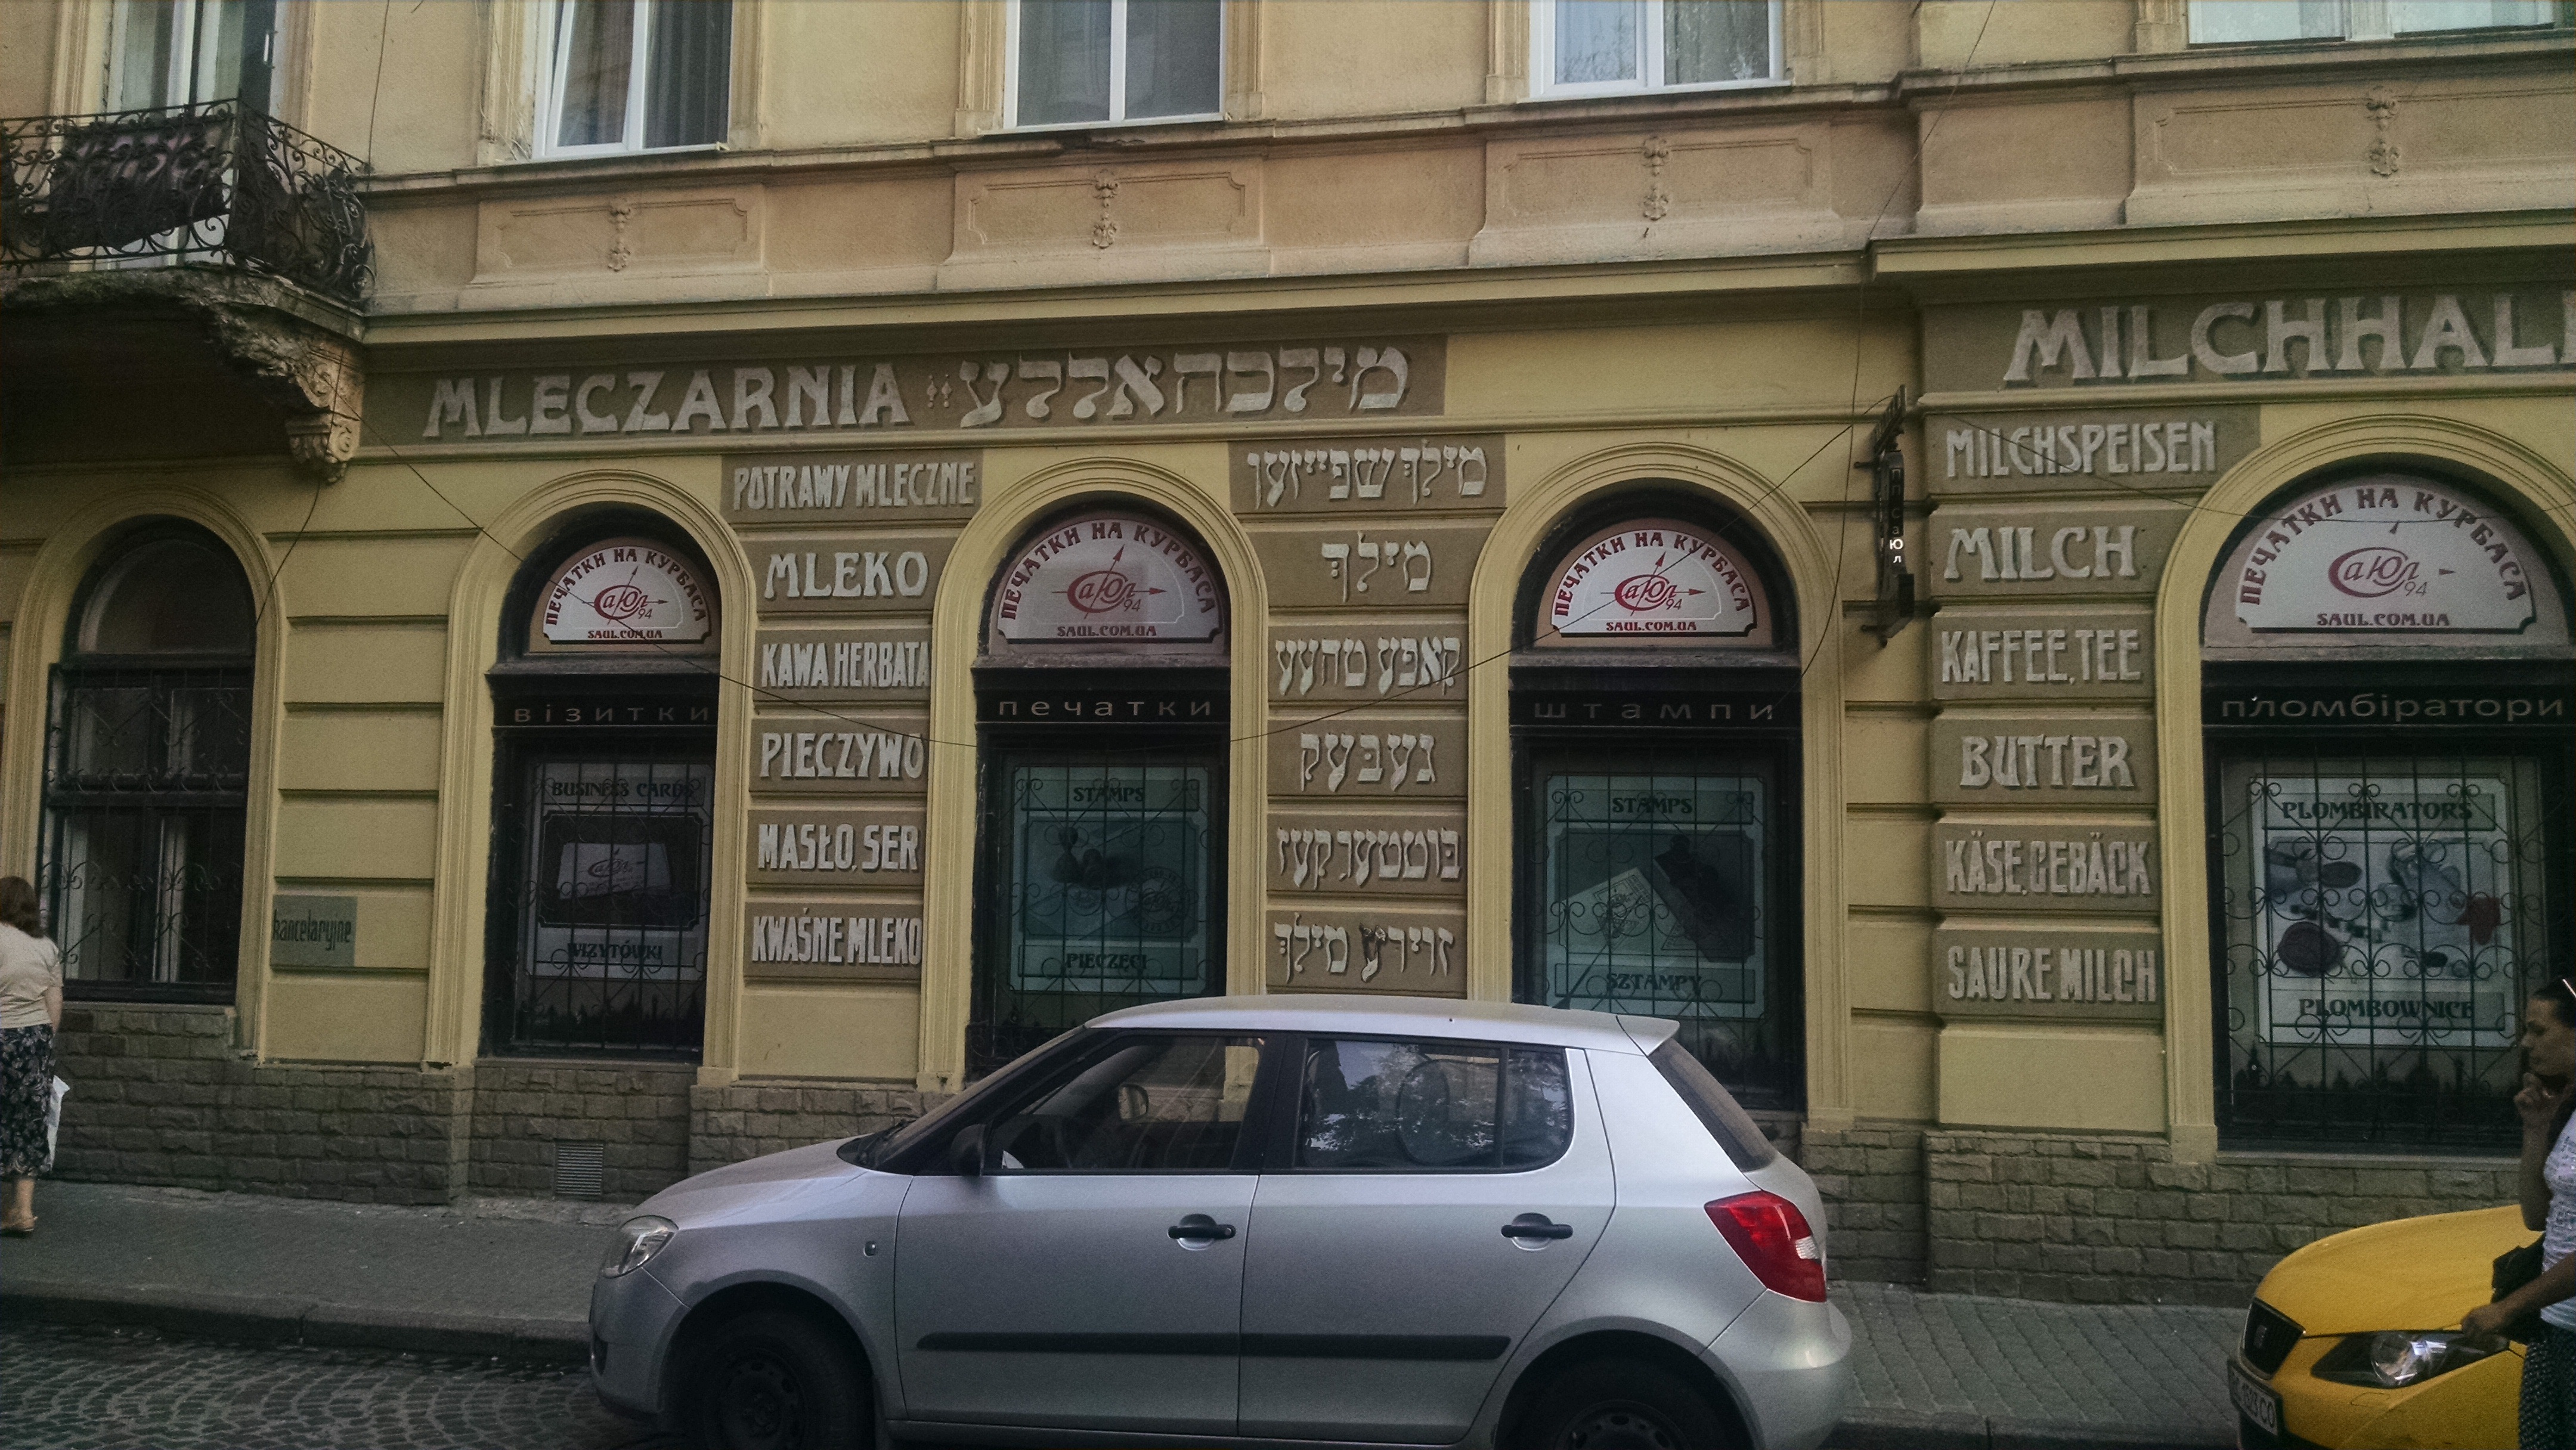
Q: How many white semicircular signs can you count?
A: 4